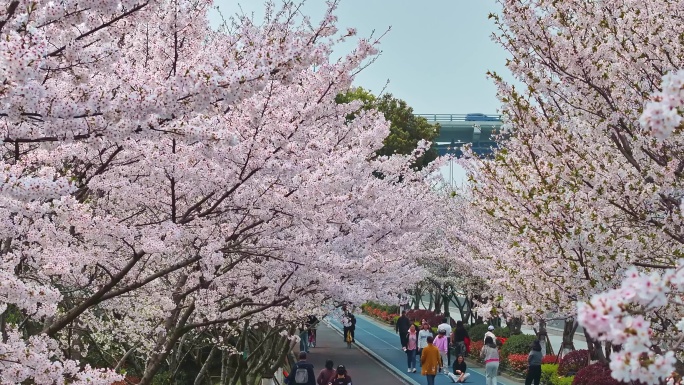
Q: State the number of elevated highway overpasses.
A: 1